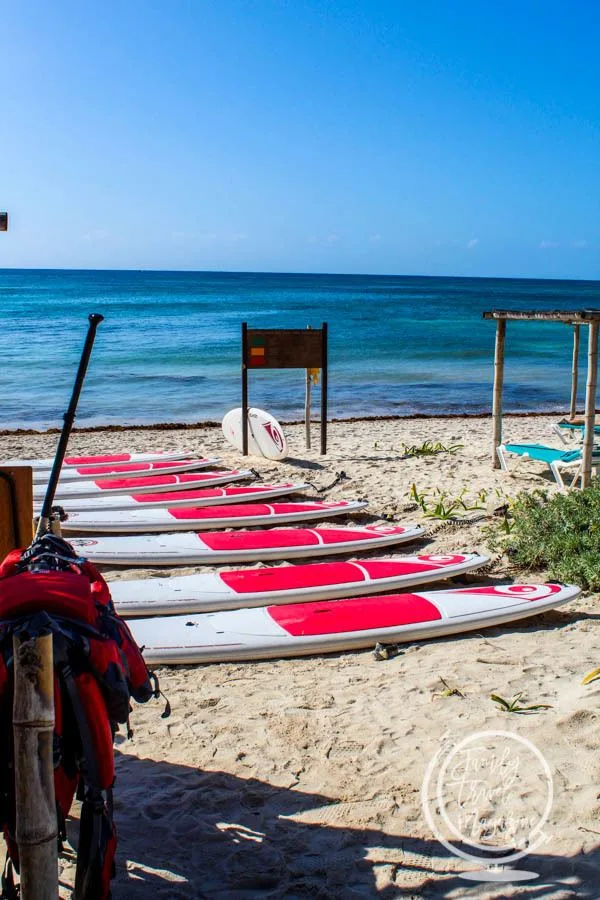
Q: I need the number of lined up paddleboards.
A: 8